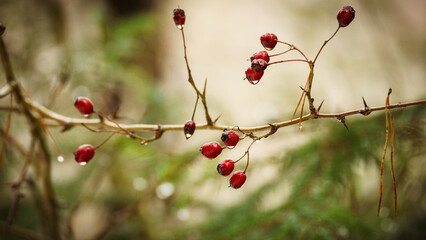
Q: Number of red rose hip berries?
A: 13